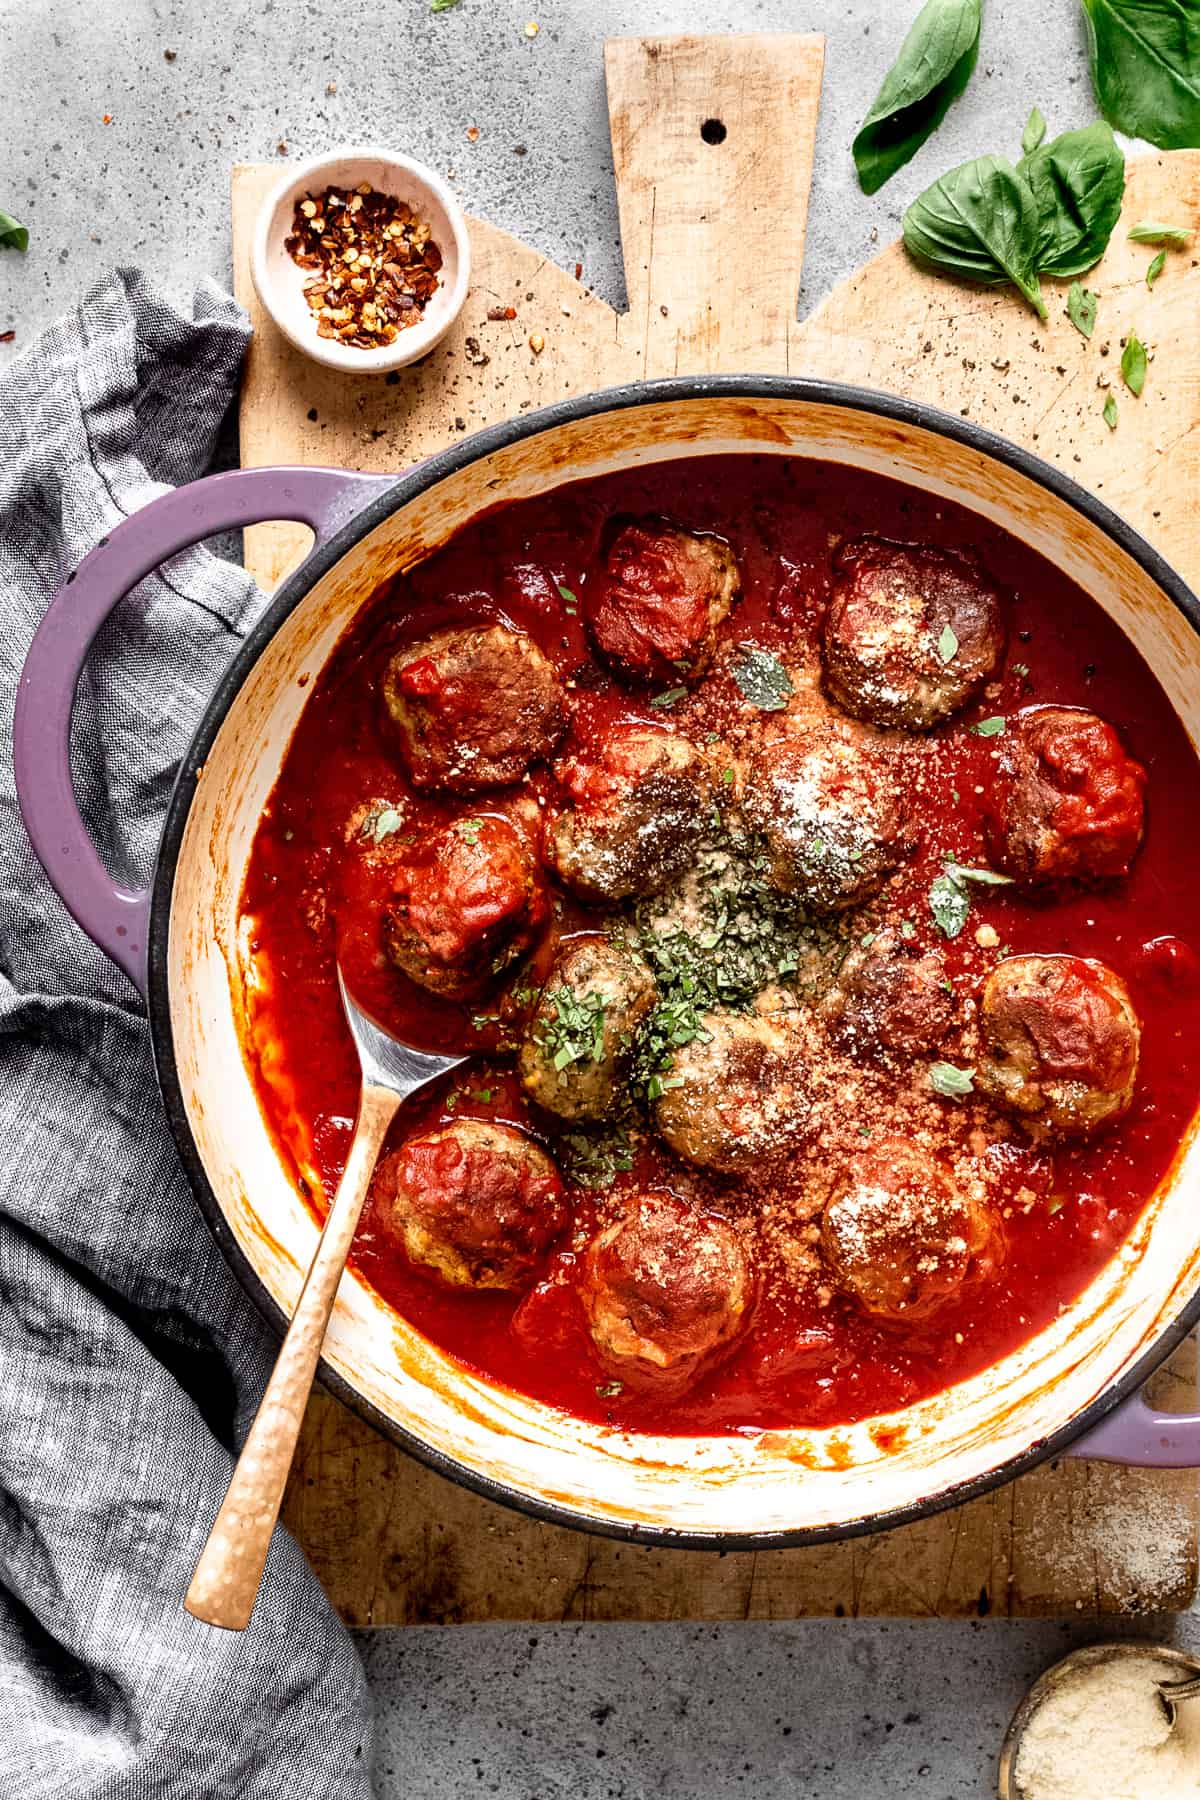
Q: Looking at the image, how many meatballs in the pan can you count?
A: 14